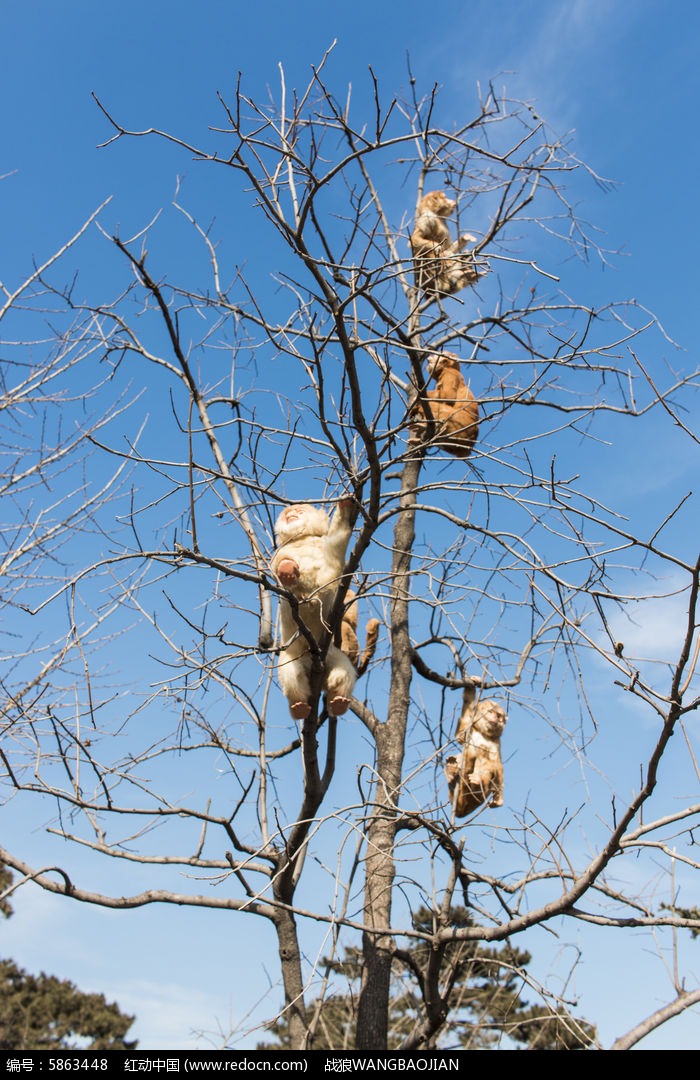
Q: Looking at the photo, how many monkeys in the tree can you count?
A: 5